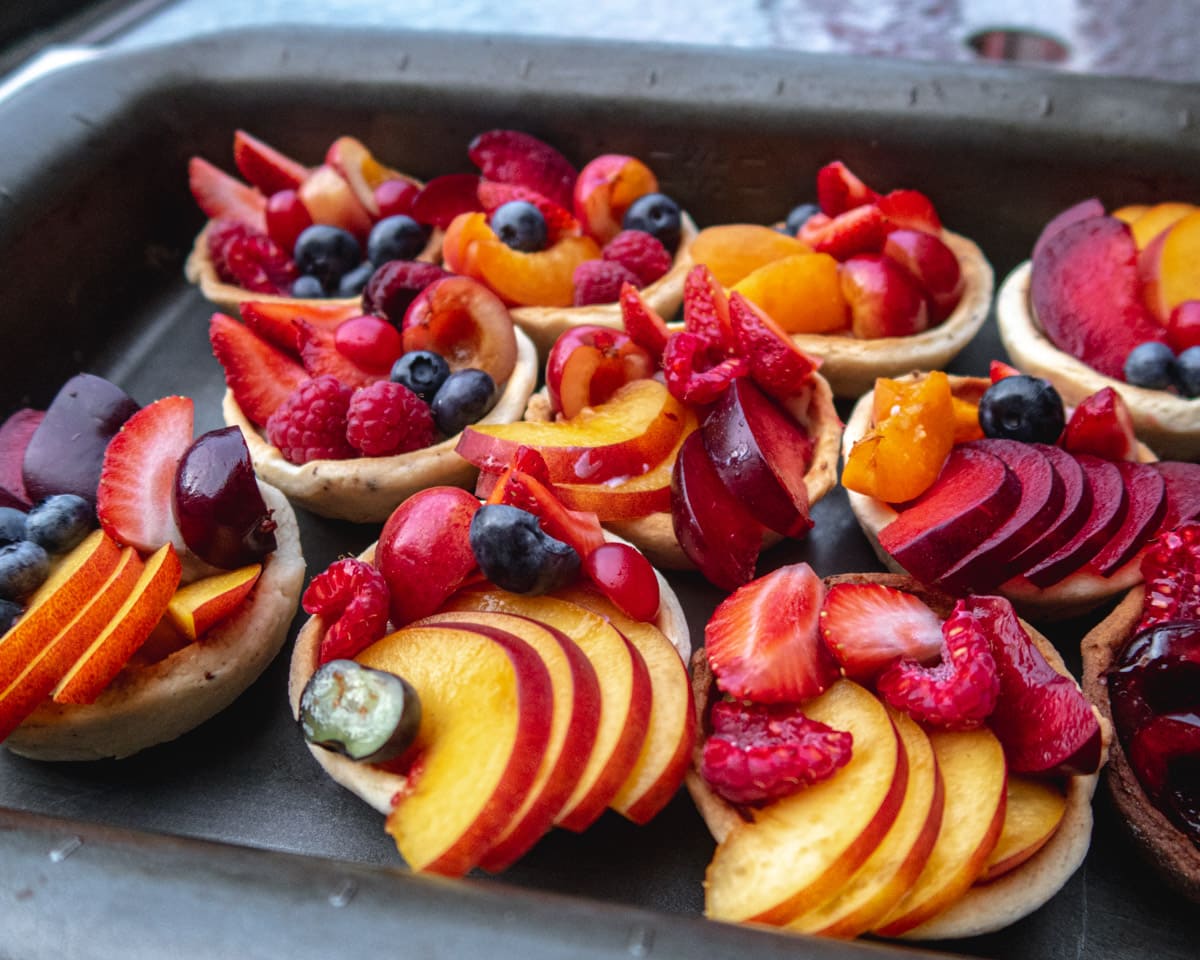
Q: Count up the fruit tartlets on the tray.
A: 11